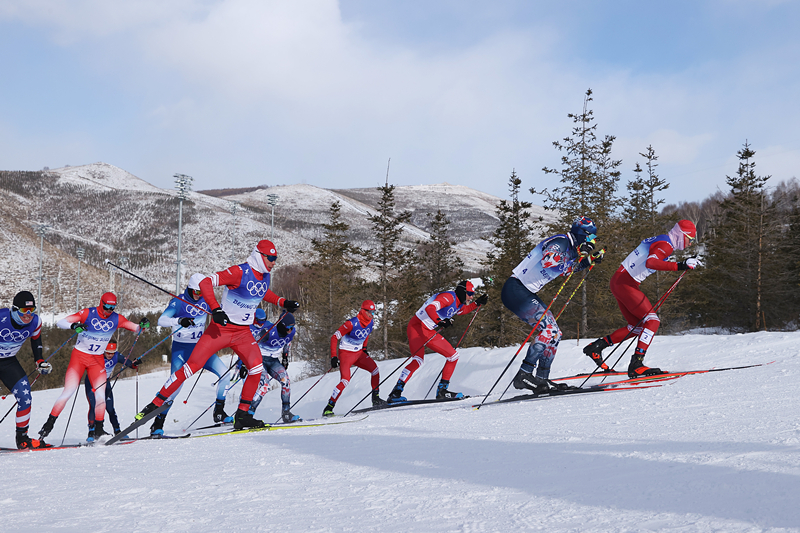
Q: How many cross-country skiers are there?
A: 11